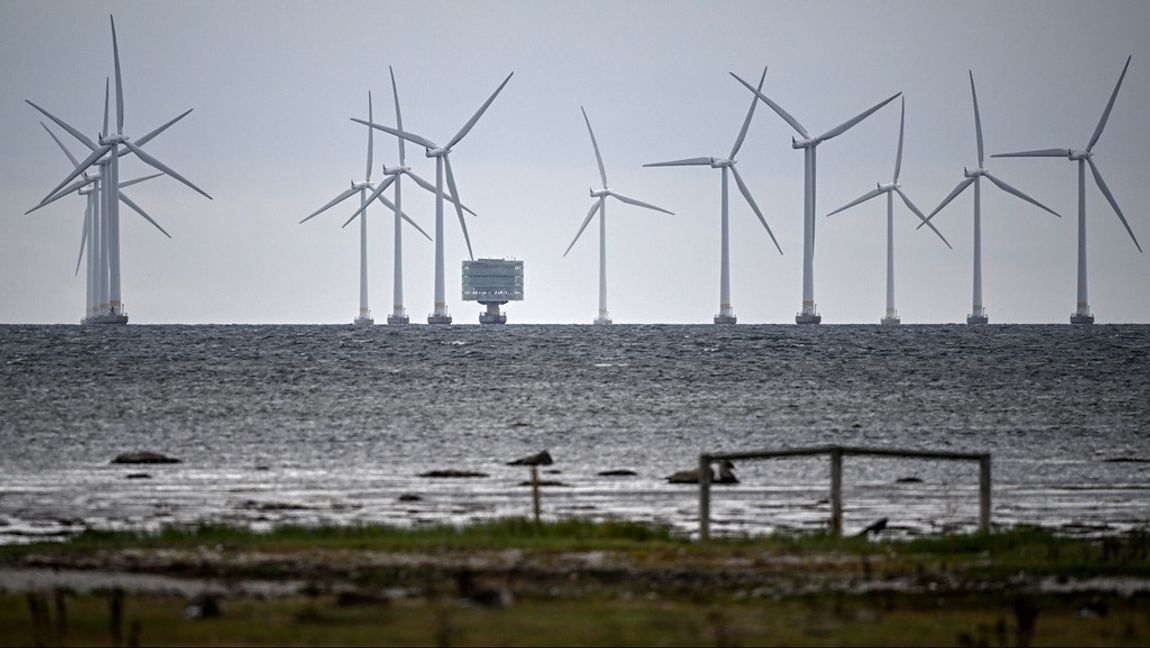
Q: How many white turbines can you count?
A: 13